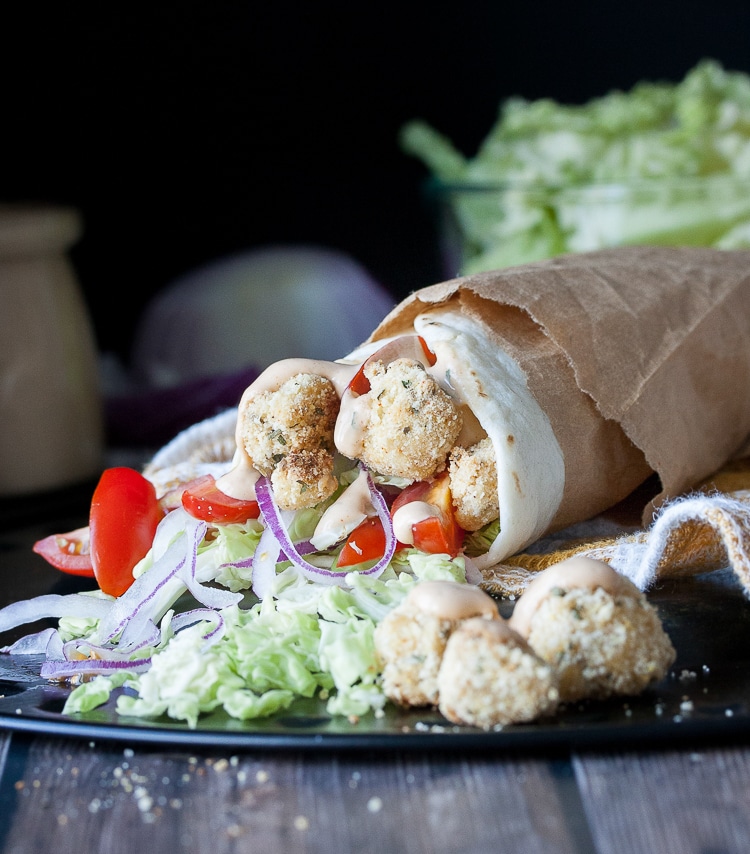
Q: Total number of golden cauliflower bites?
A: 7